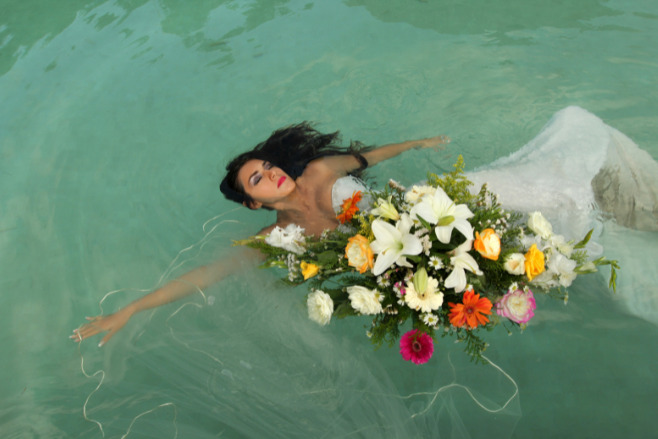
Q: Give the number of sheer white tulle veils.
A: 1